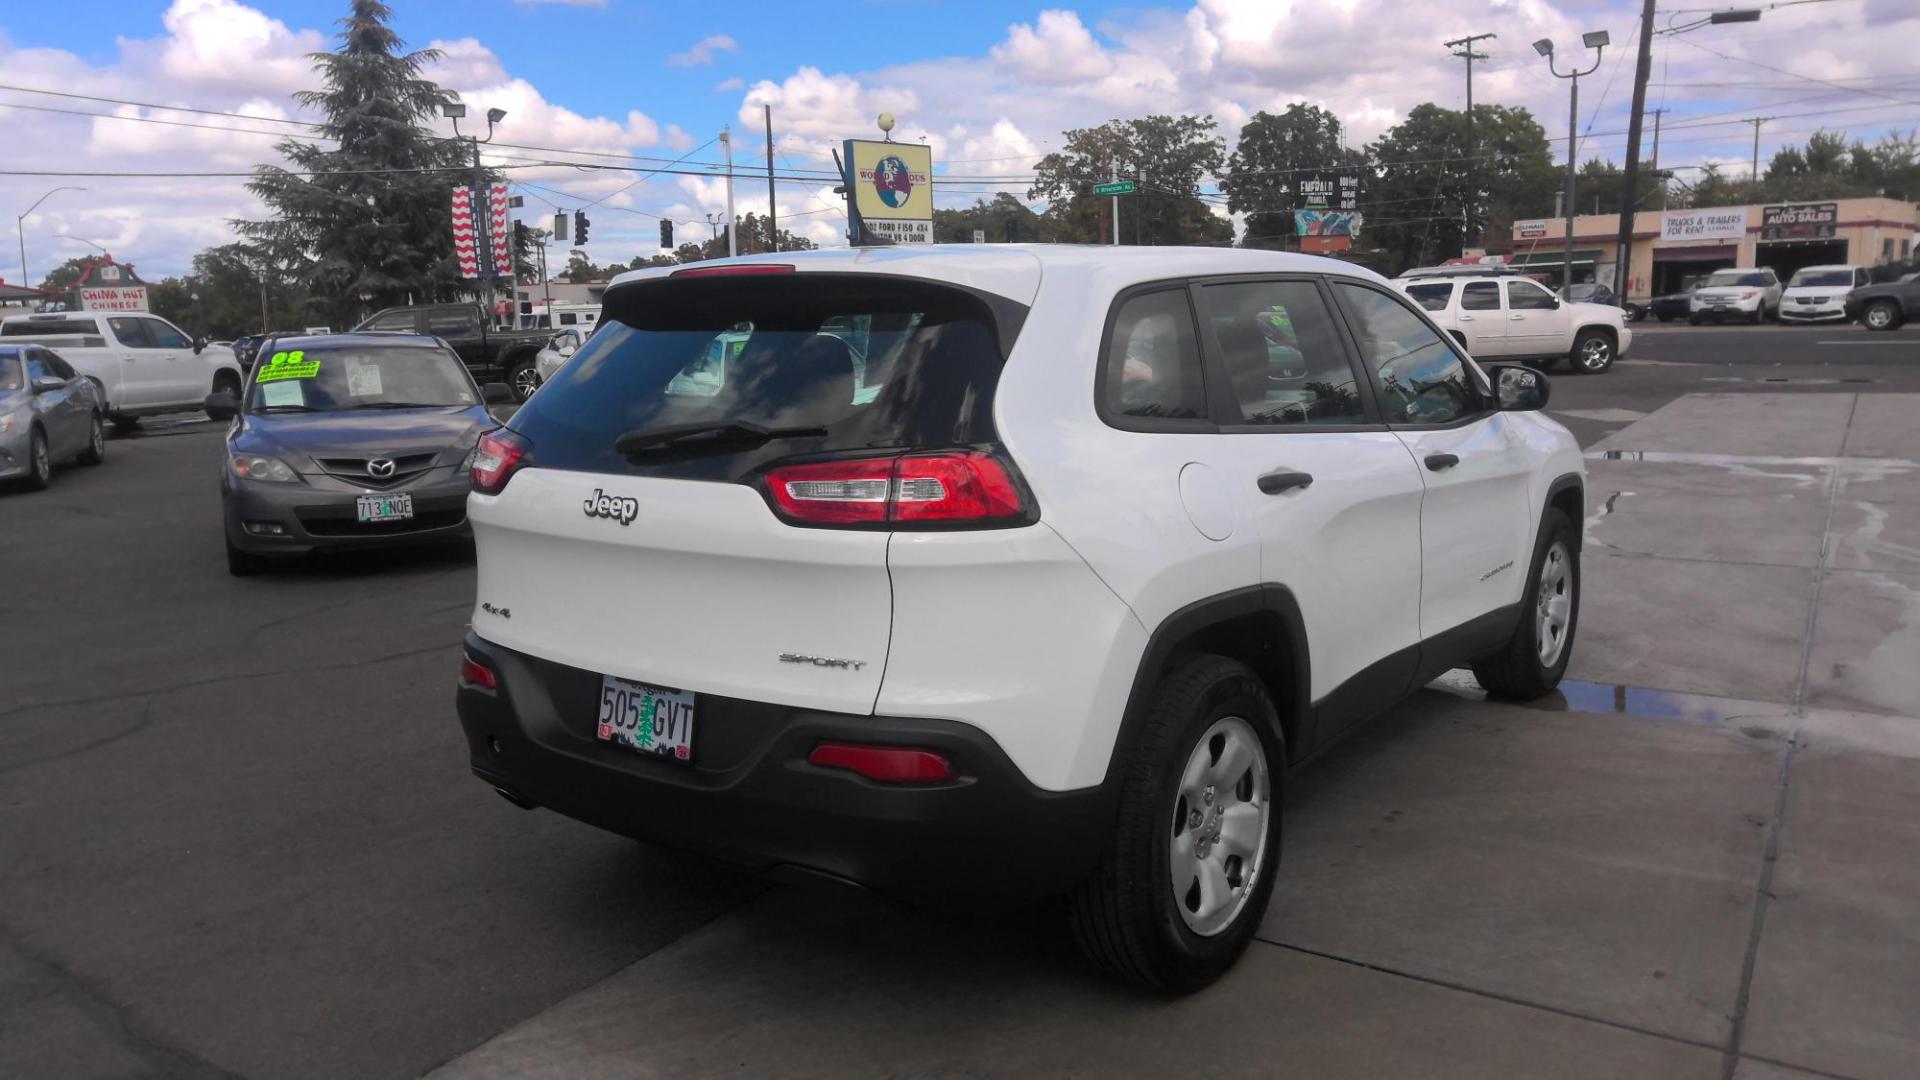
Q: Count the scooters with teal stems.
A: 0